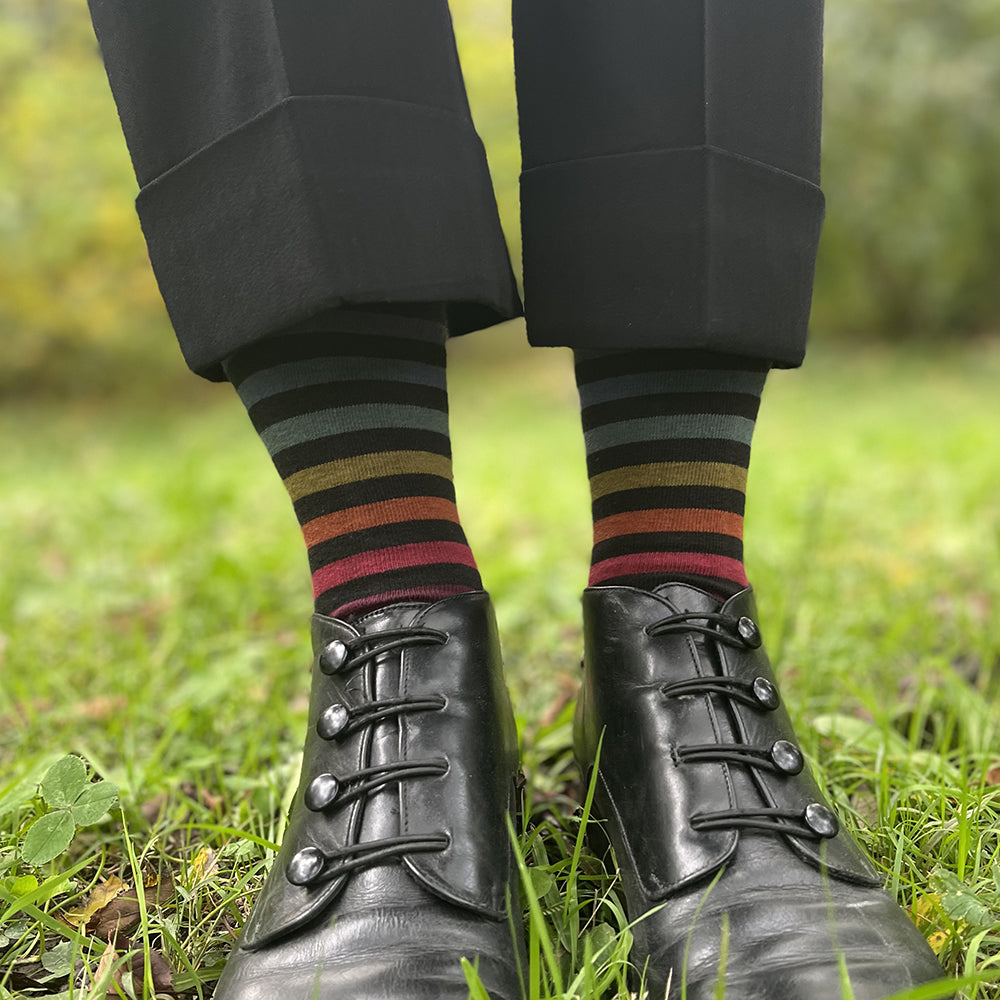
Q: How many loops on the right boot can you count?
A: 4